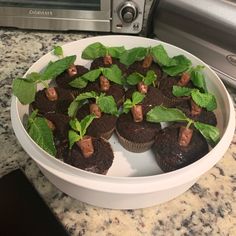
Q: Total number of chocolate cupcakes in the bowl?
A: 13